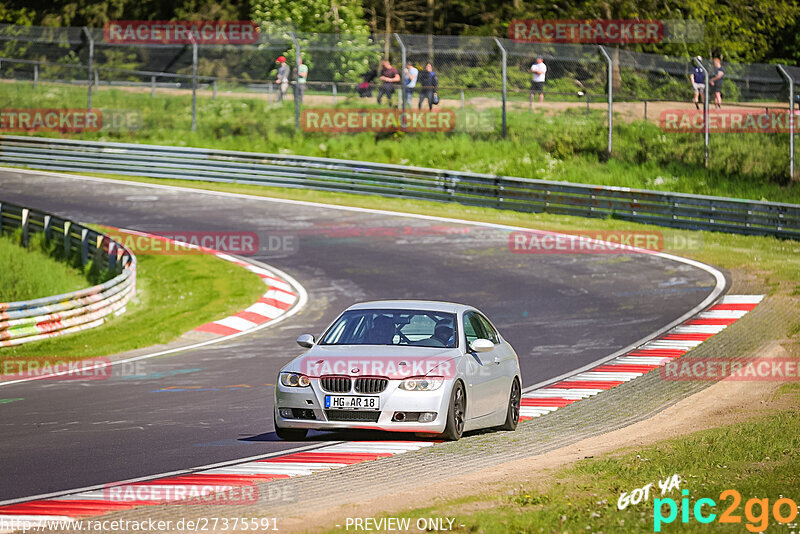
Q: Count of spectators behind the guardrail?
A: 8